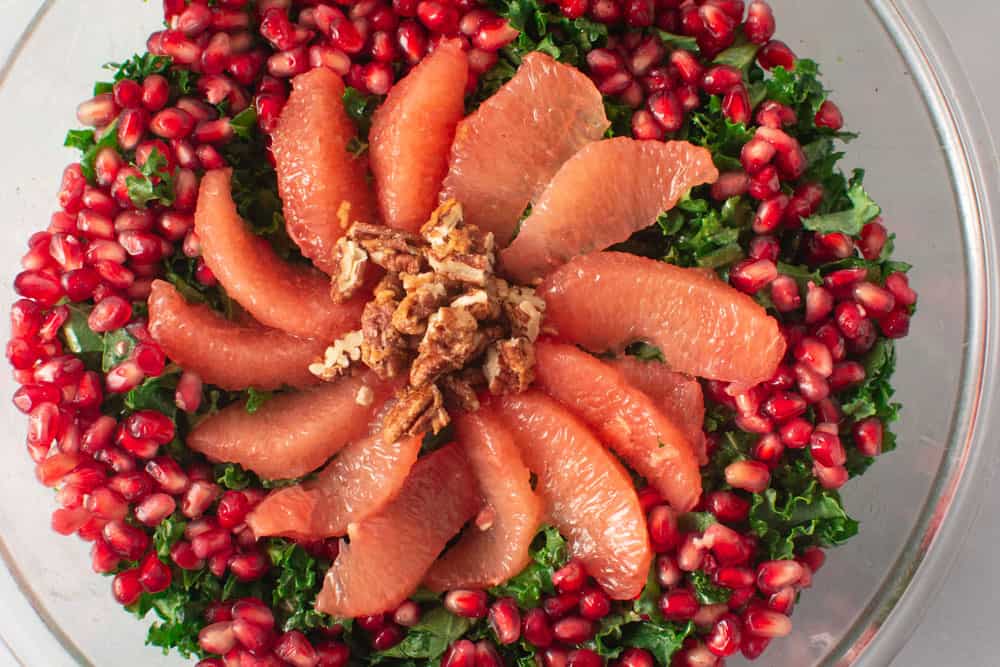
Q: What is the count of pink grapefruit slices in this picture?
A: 14